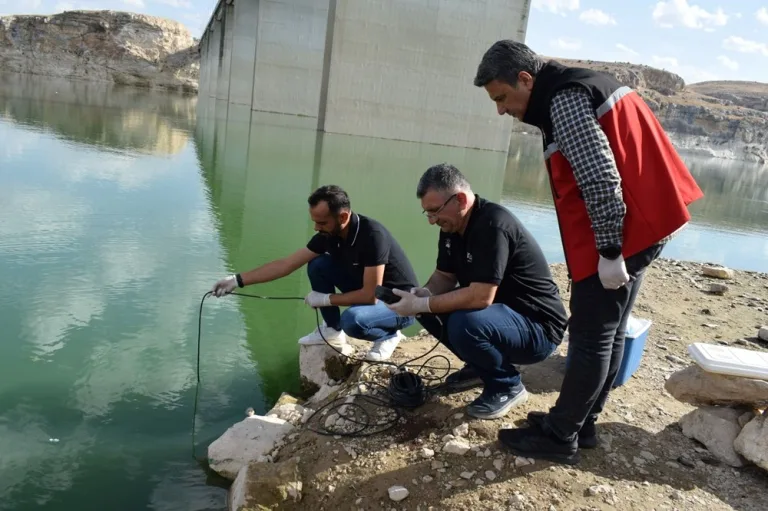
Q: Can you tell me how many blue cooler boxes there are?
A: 1